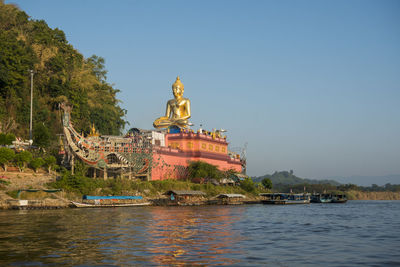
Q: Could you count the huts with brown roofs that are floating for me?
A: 2